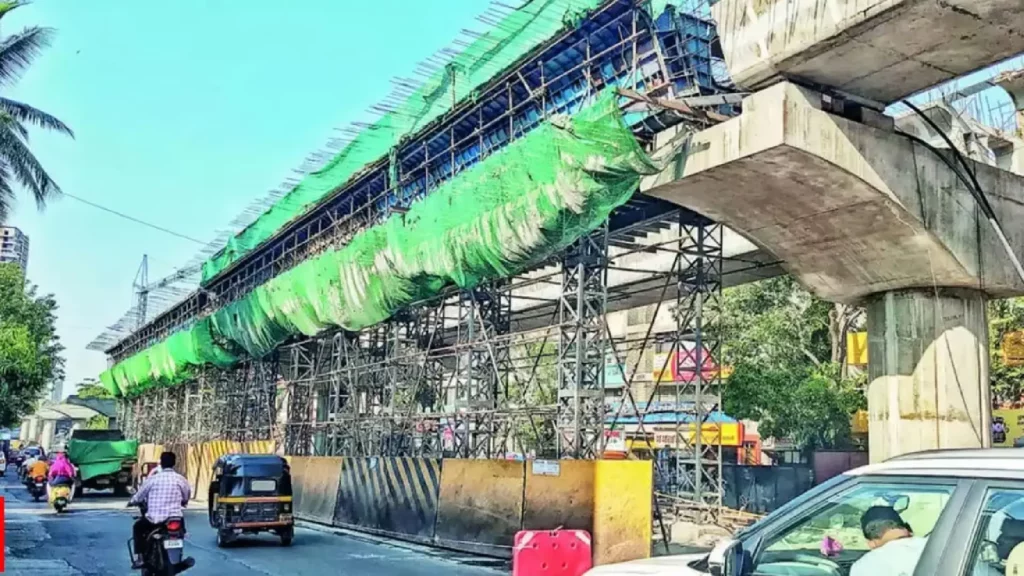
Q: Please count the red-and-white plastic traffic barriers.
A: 1